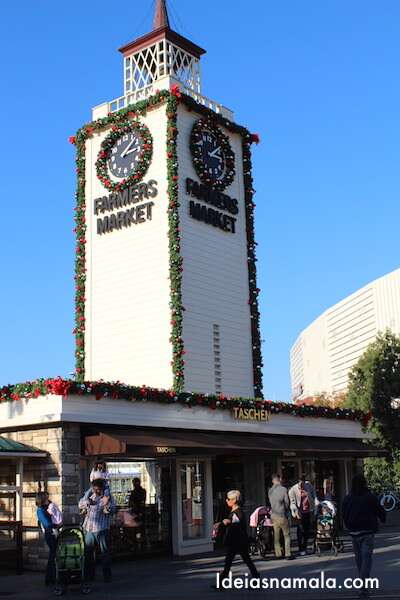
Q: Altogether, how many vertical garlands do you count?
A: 3